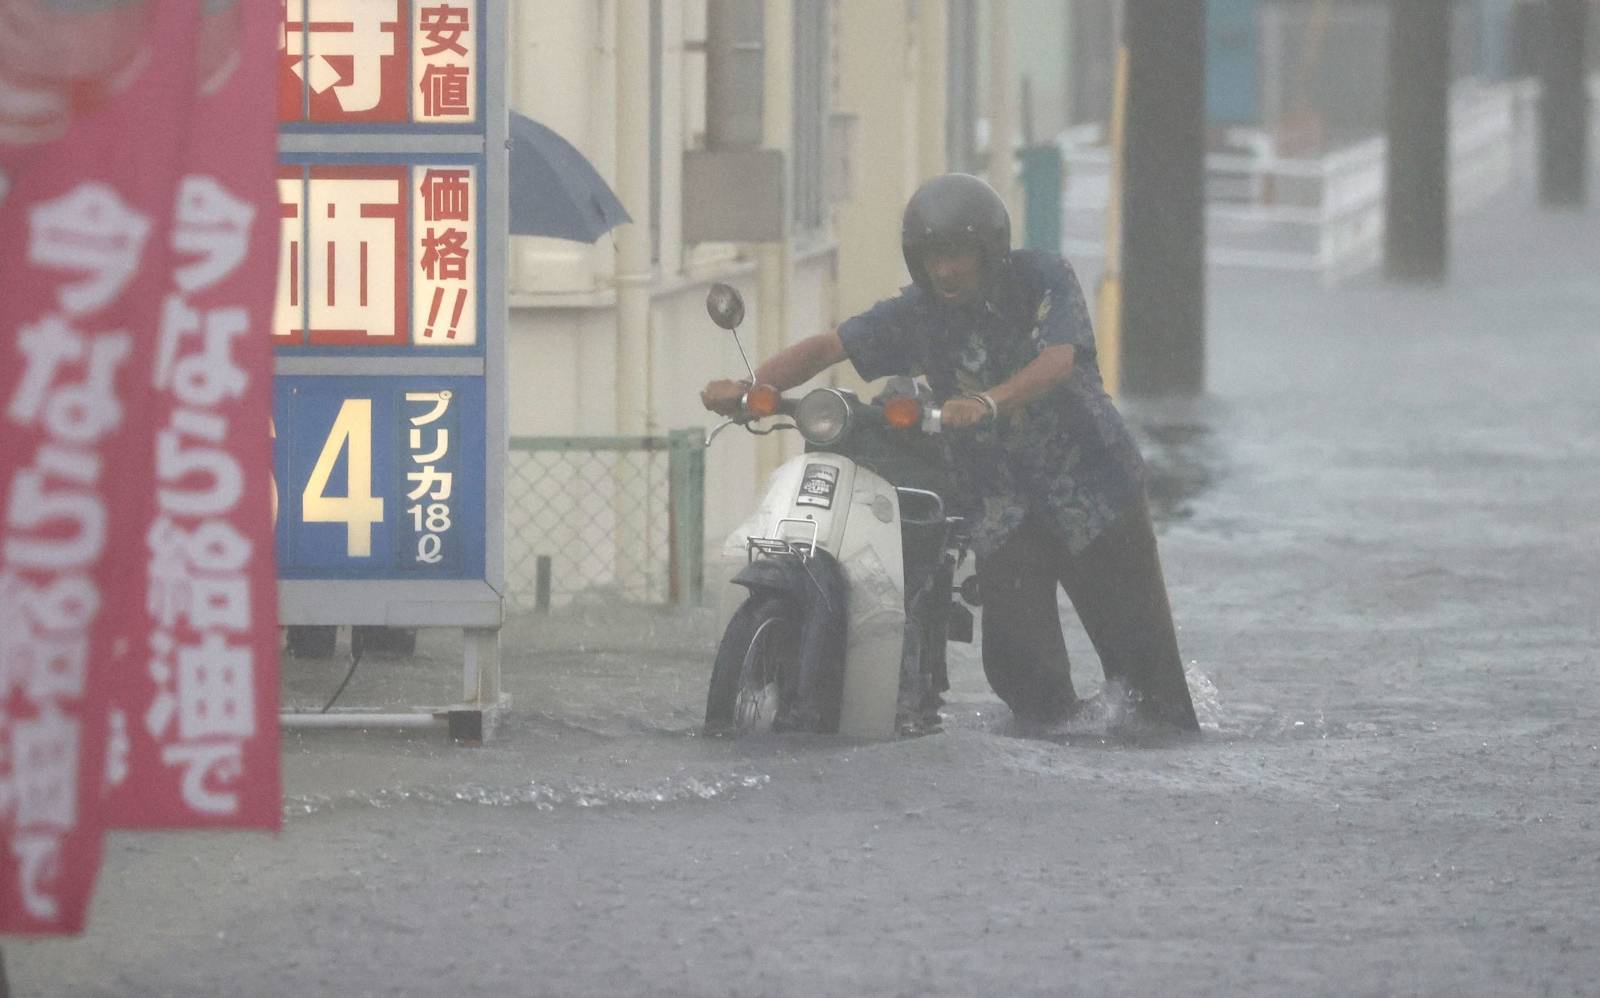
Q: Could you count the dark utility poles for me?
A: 3